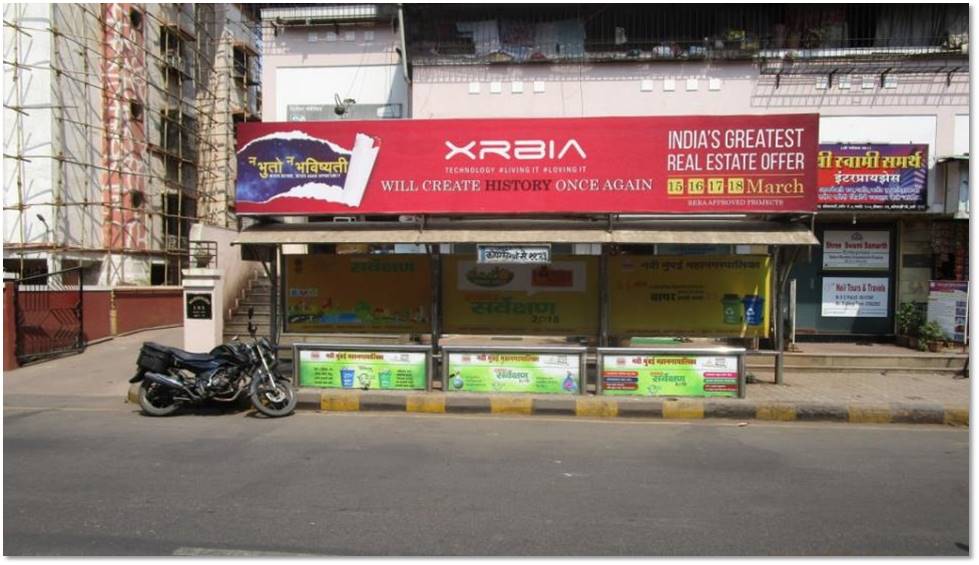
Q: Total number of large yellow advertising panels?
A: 3